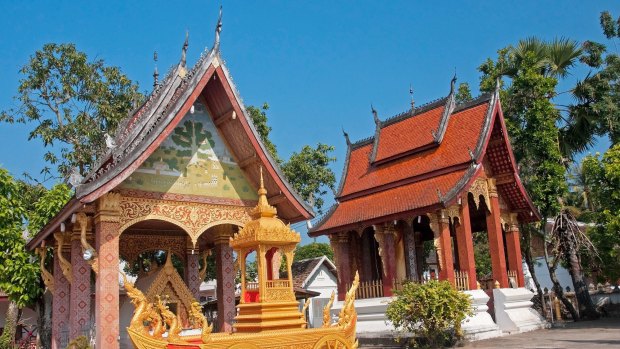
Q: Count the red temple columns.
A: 6